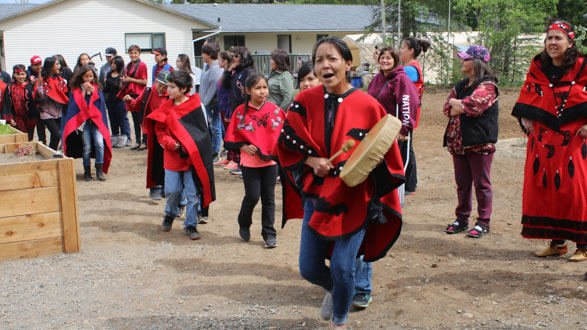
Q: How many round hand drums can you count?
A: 1